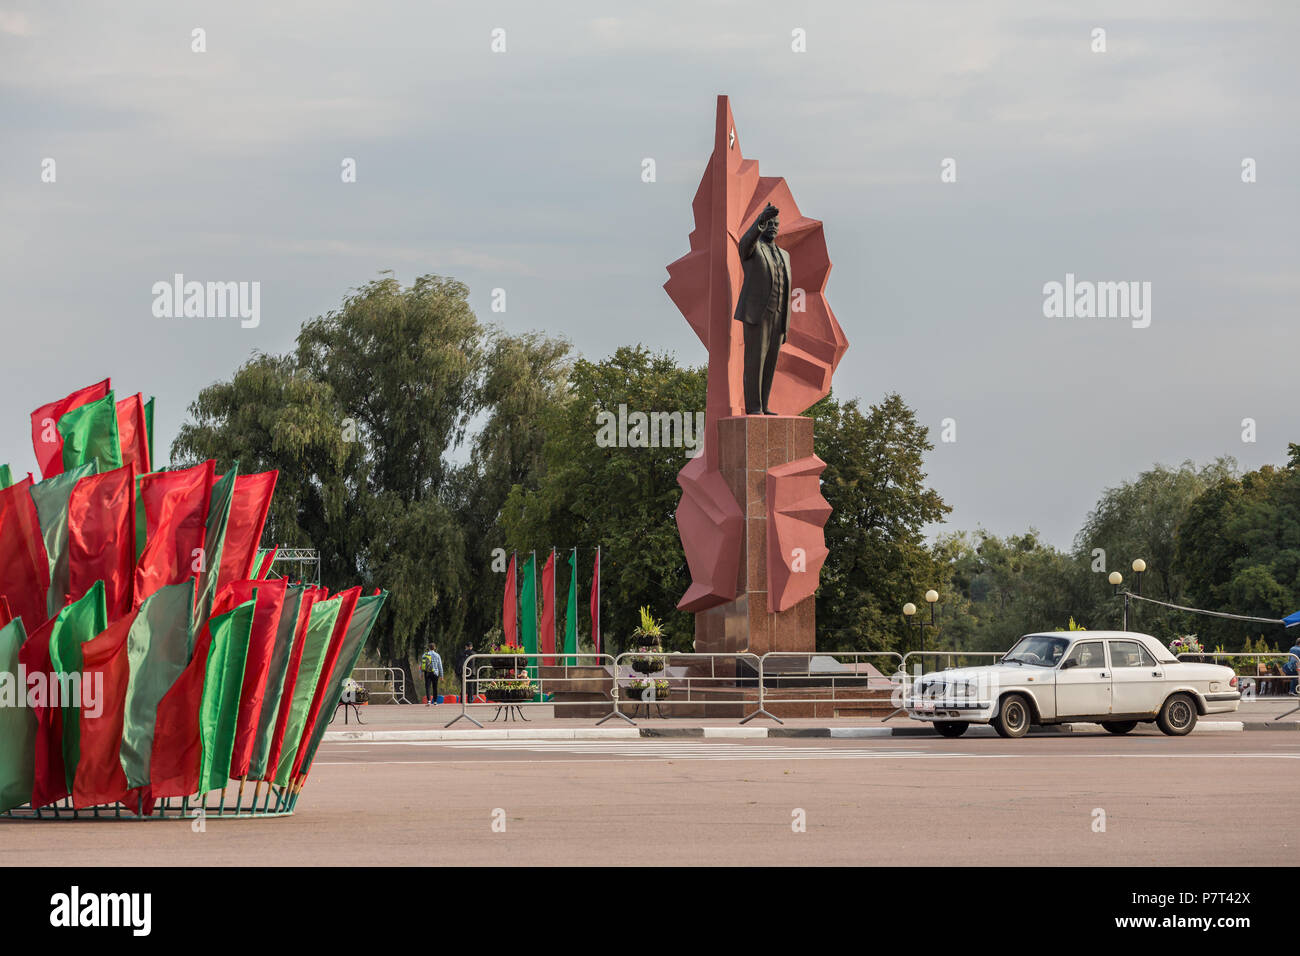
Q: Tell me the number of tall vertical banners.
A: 5